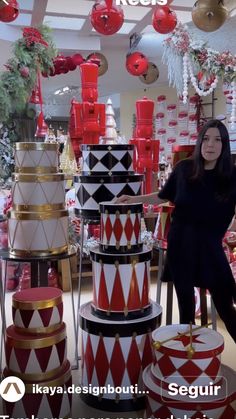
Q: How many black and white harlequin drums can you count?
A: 2